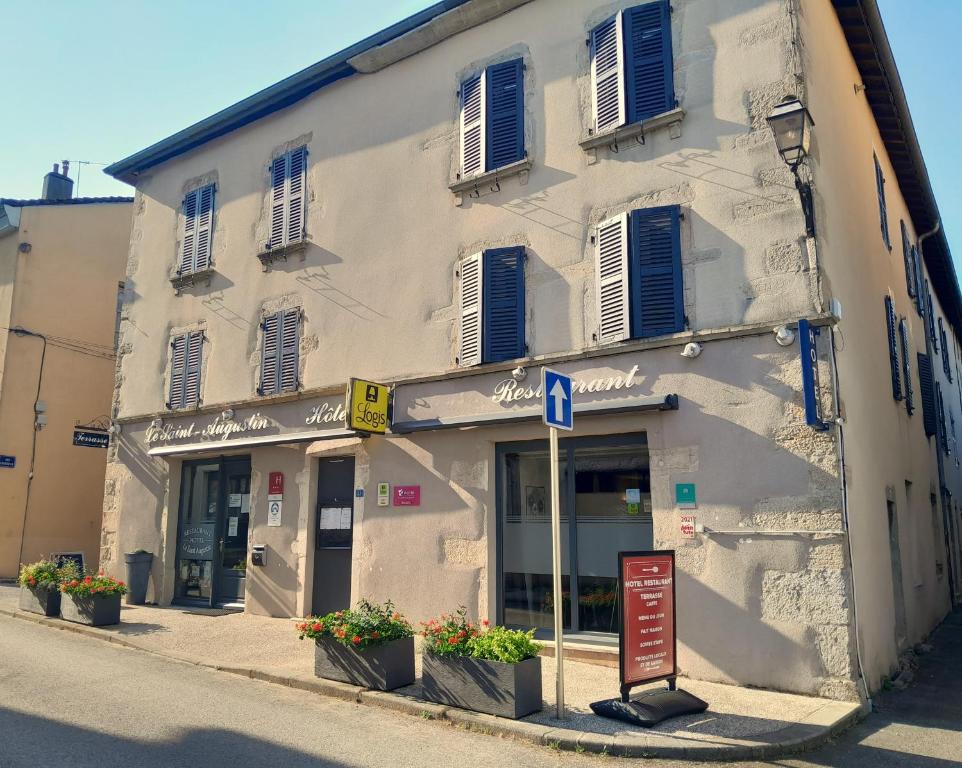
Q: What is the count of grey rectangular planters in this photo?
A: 4